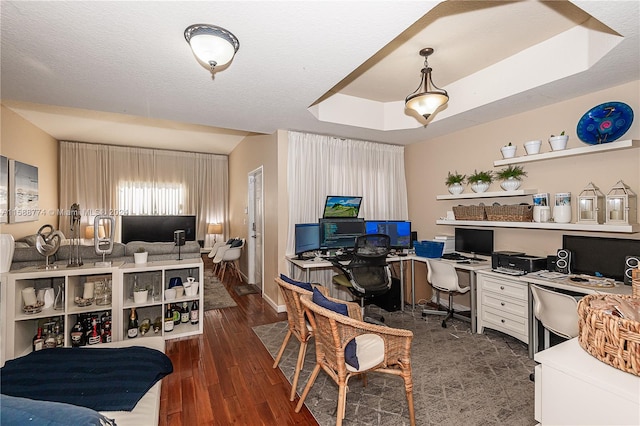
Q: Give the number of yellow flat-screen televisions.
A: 0